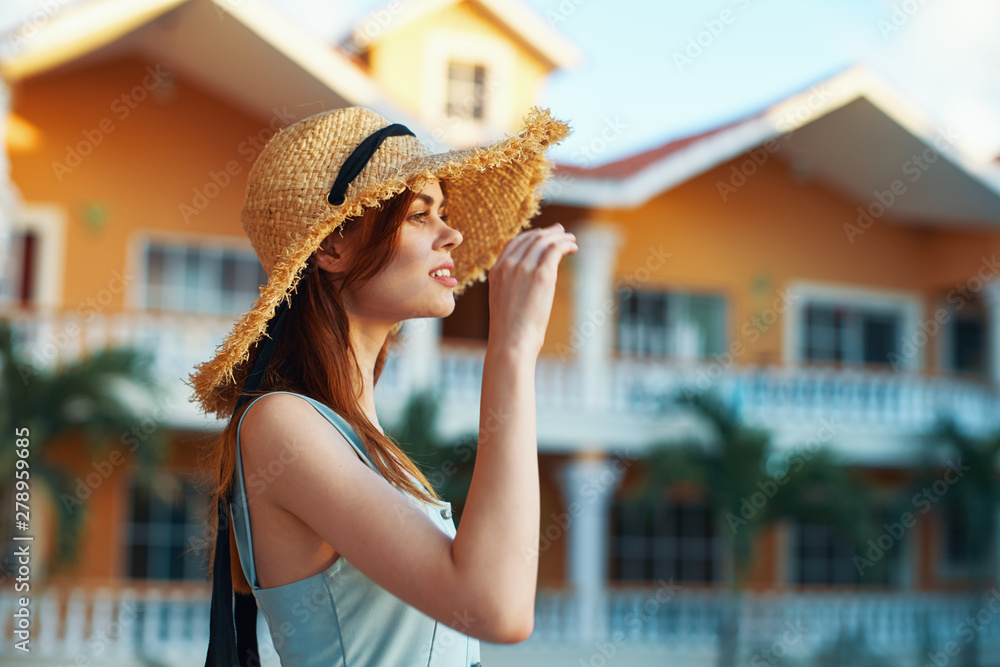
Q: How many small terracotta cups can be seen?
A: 0